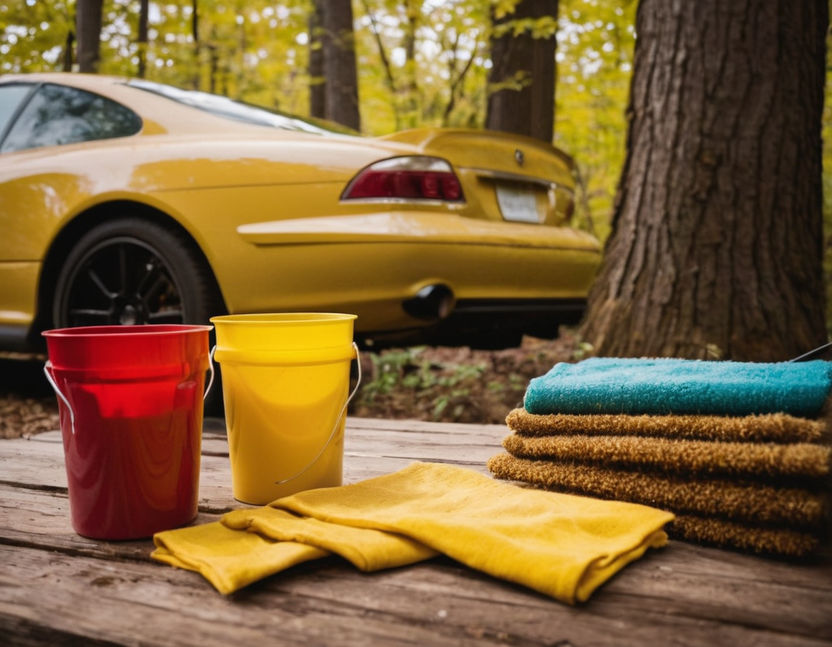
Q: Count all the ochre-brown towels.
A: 4